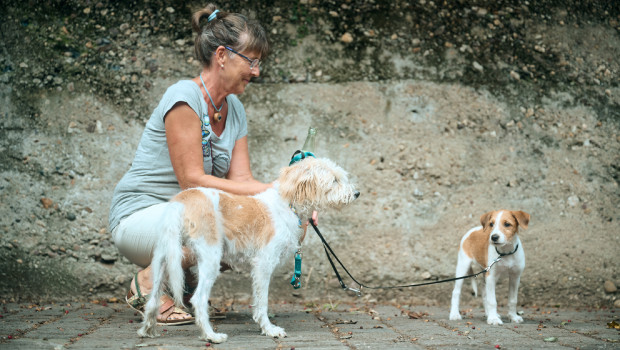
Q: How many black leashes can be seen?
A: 1